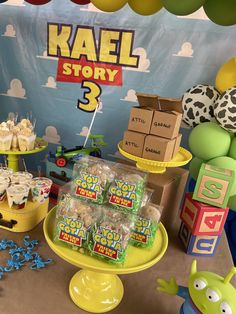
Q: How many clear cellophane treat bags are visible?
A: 5